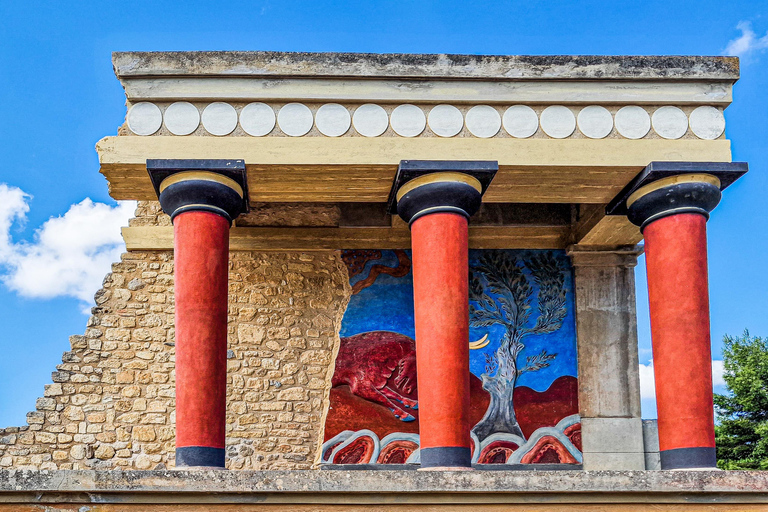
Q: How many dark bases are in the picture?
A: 3